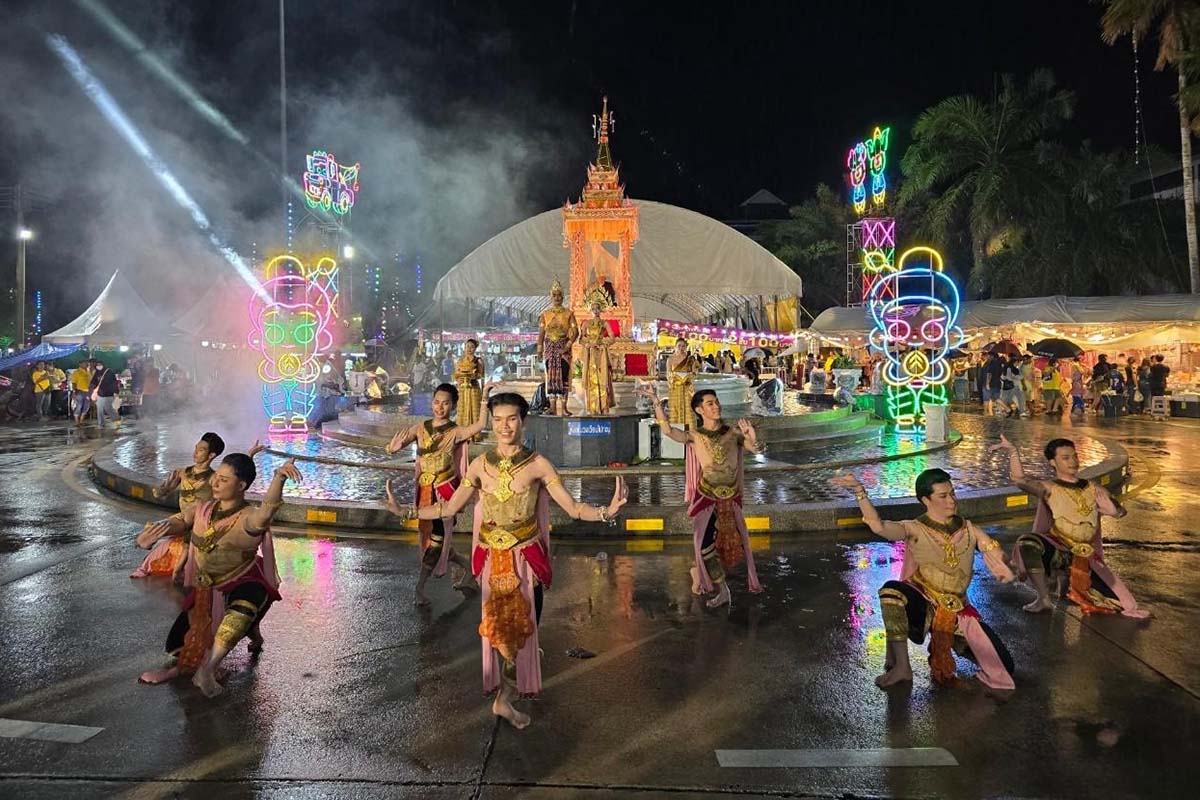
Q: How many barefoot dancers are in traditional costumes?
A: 7